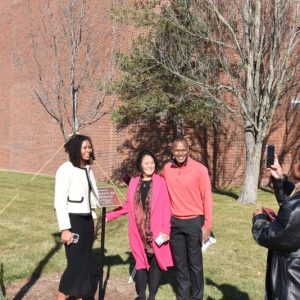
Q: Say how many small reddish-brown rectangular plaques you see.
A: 1